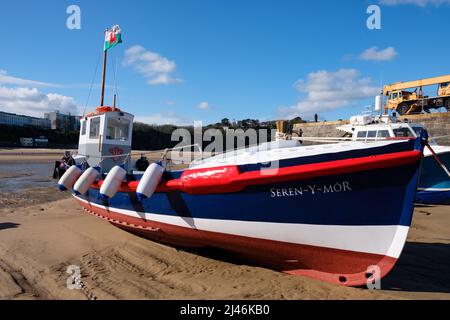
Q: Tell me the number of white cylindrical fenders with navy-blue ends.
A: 4